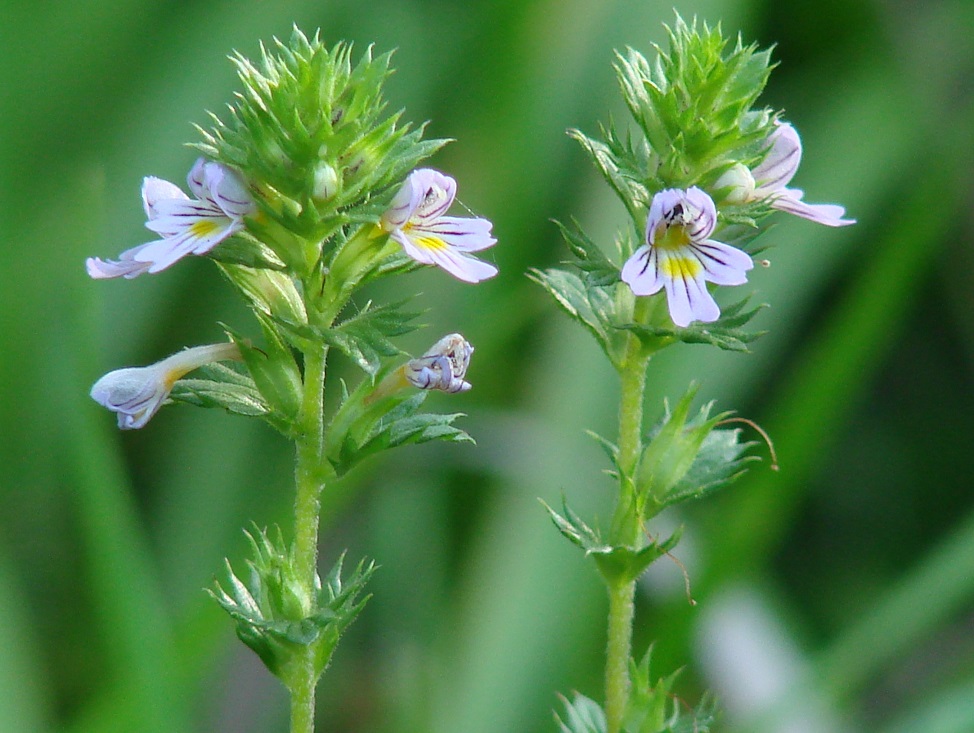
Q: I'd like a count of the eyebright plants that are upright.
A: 2